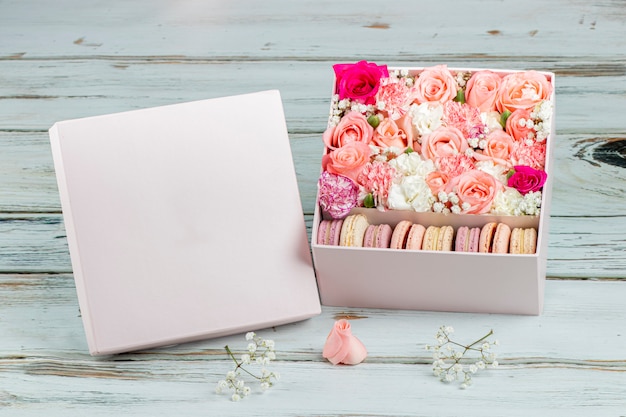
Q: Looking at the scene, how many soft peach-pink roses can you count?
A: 12